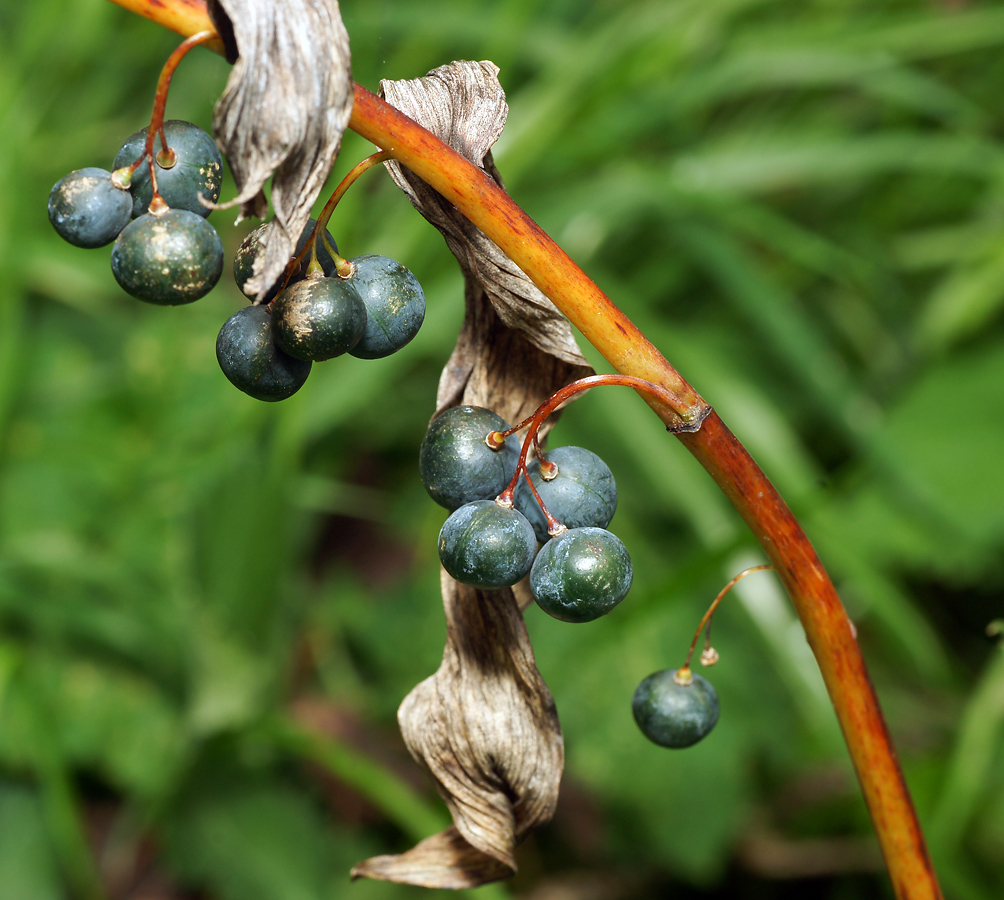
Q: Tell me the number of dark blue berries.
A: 12